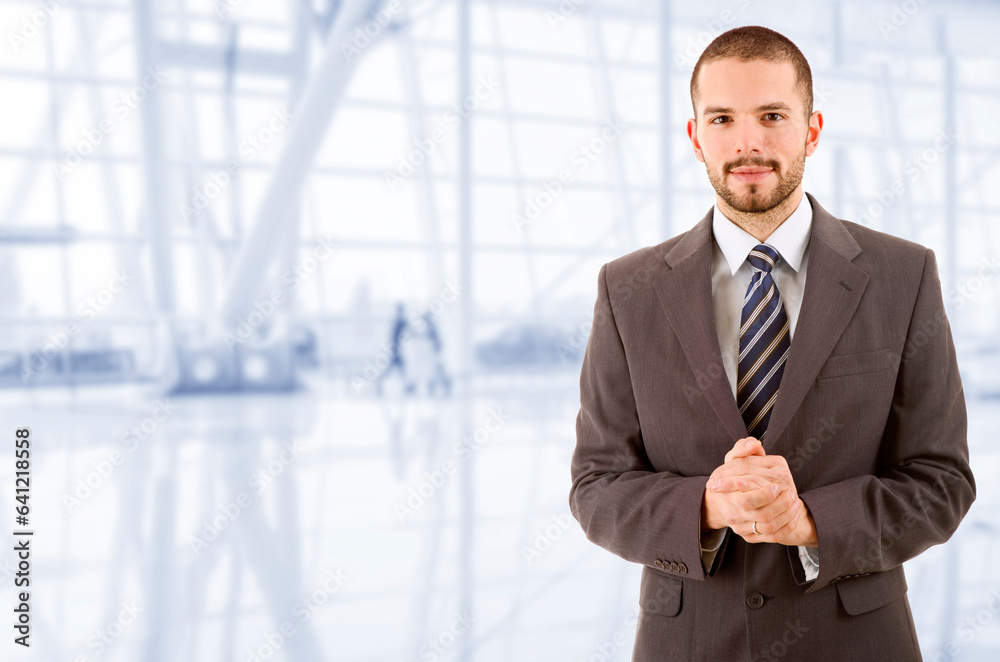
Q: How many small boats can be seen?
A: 0